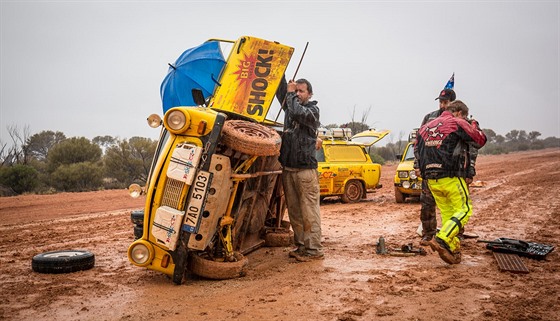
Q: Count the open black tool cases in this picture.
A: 1